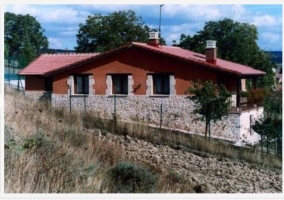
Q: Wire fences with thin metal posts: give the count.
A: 1